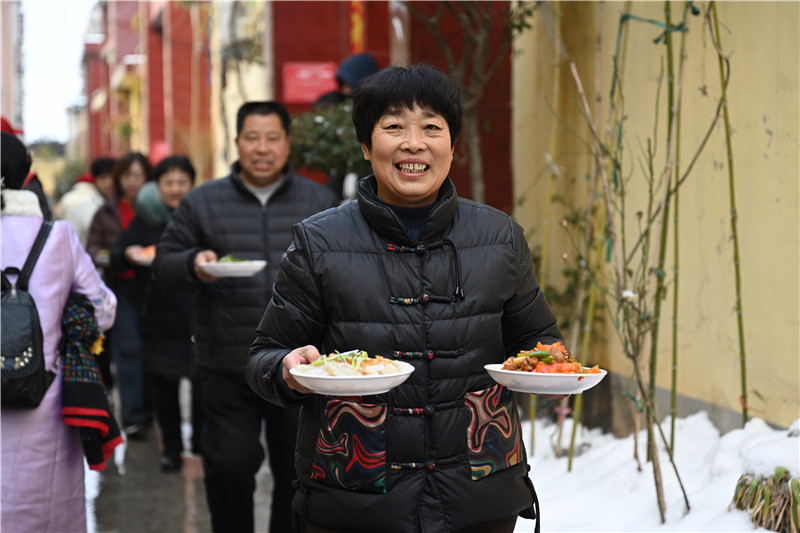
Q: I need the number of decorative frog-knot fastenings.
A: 5